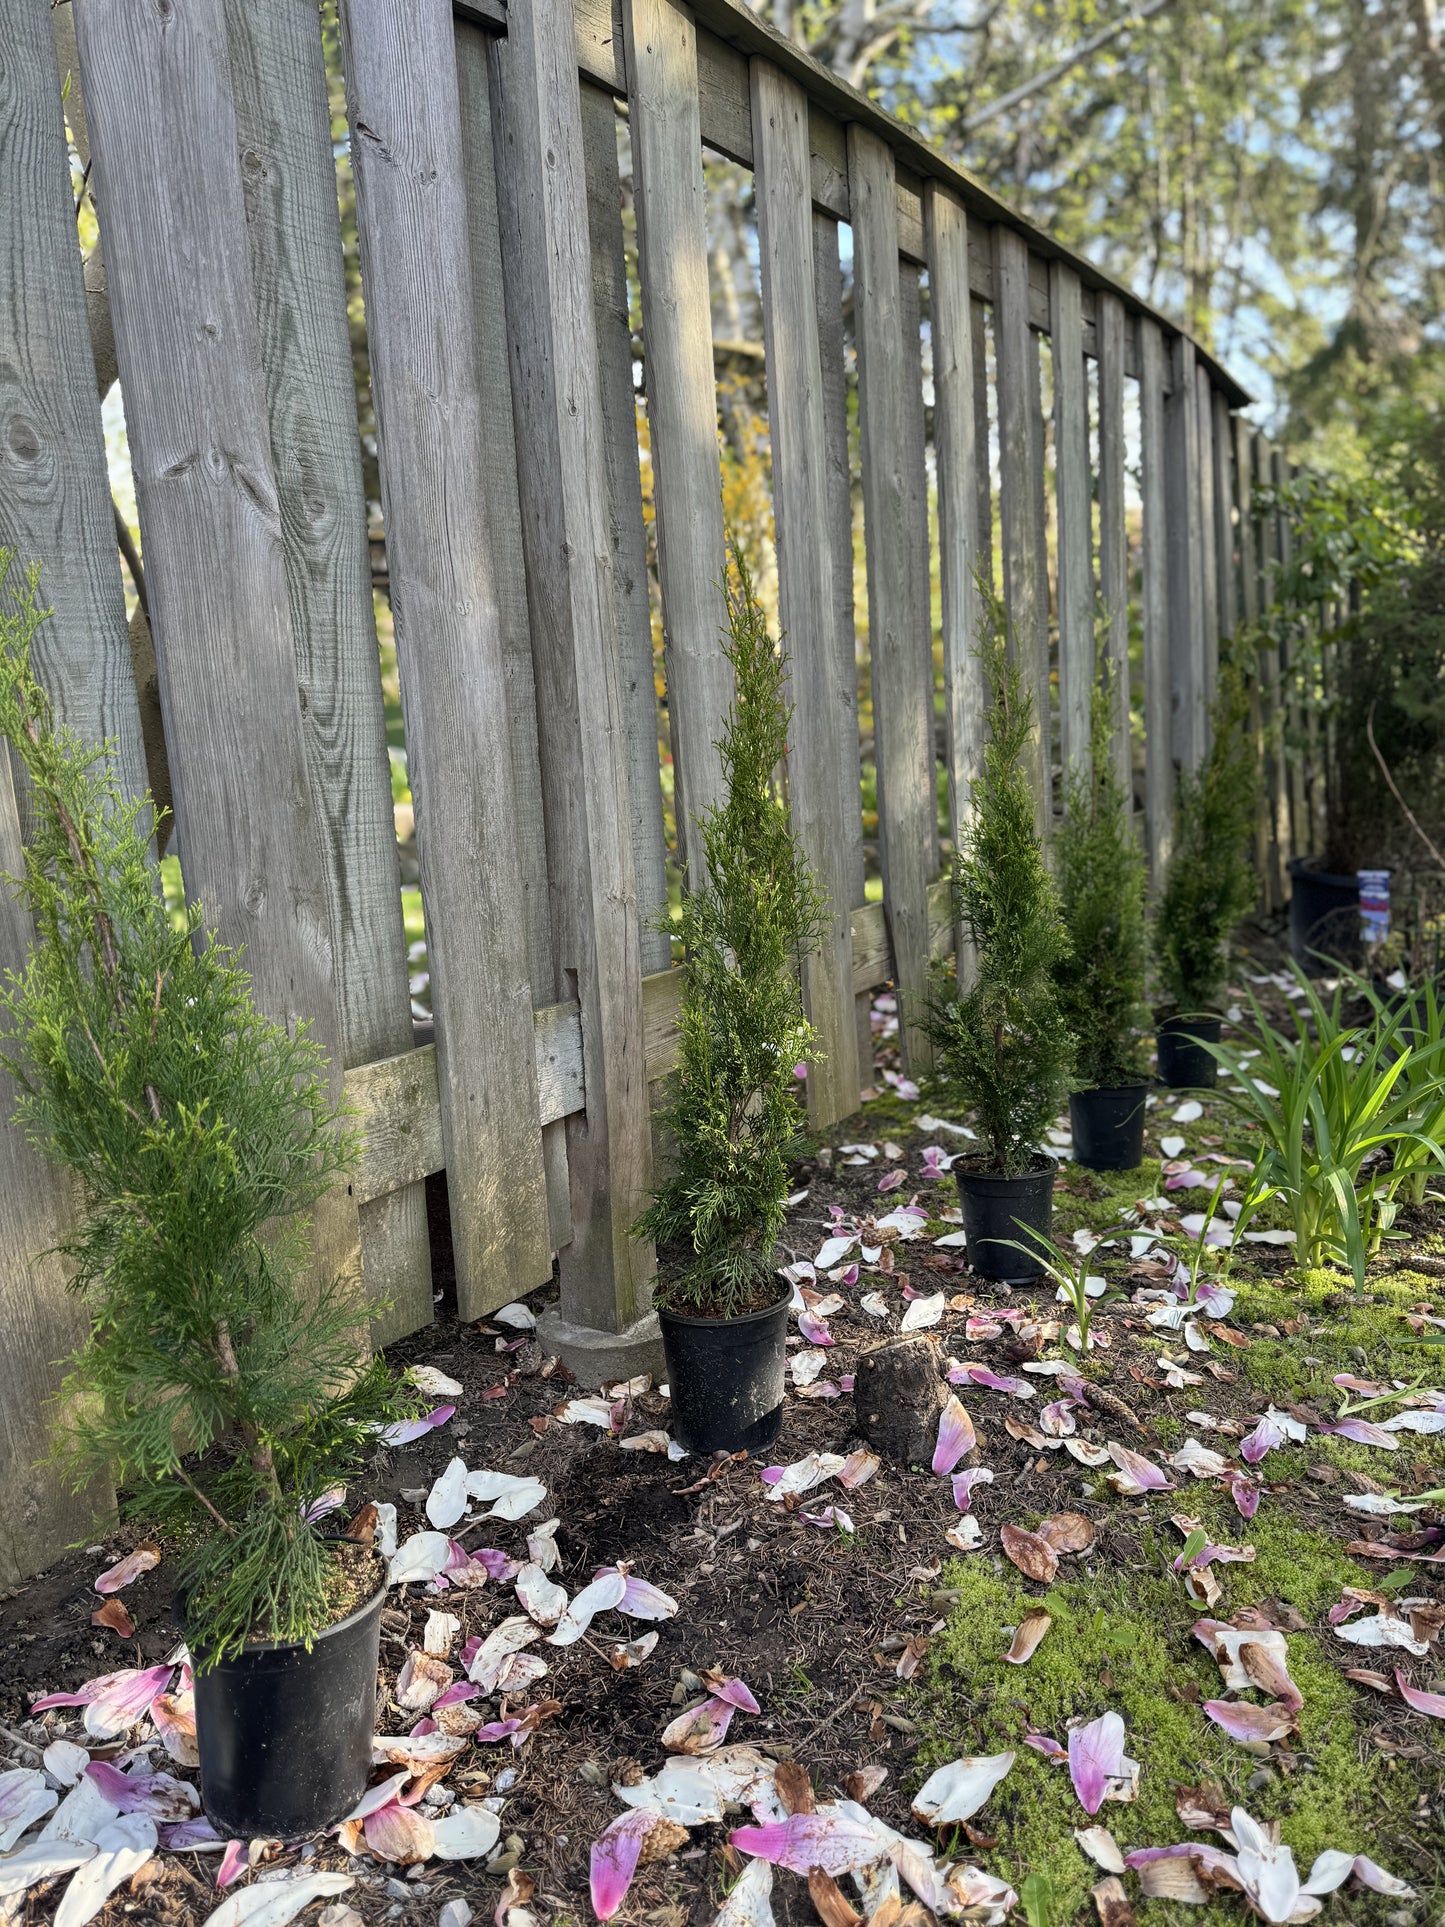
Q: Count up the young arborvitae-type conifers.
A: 5